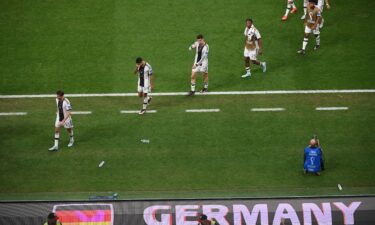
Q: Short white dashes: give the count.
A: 6